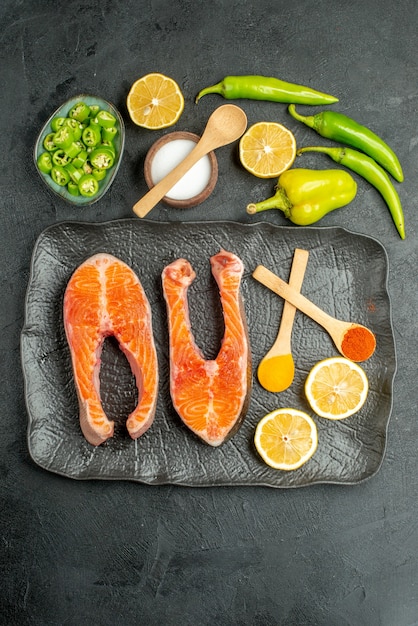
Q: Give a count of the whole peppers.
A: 4